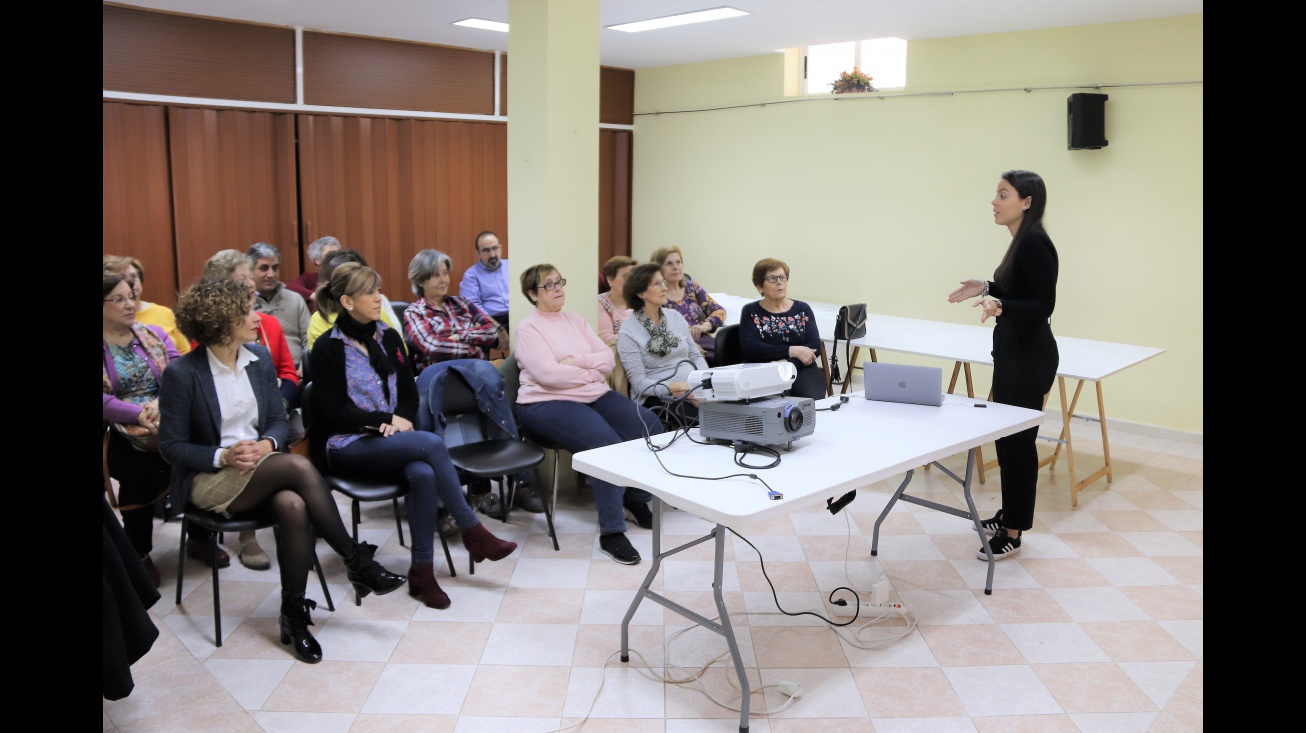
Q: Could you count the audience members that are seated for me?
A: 15